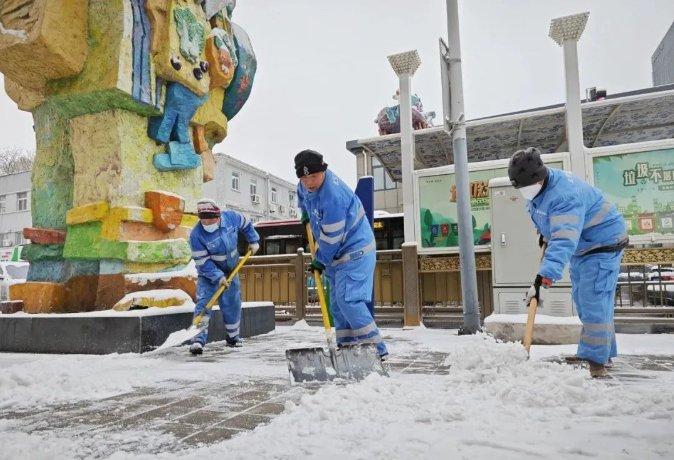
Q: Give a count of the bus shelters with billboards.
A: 1